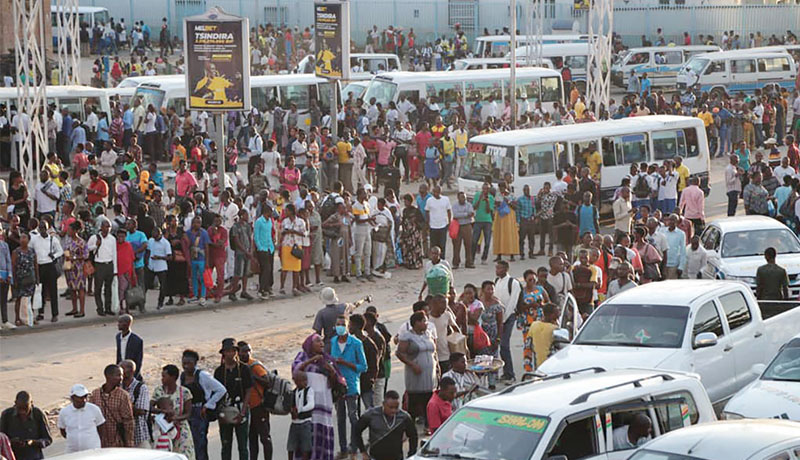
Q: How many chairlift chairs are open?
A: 0